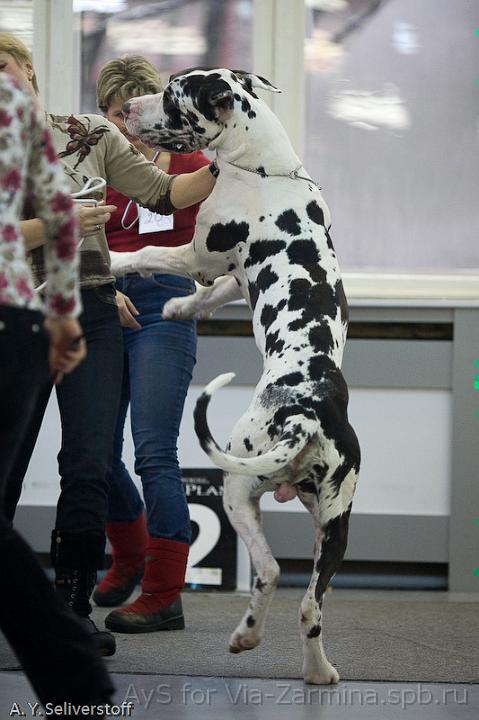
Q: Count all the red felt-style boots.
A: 2